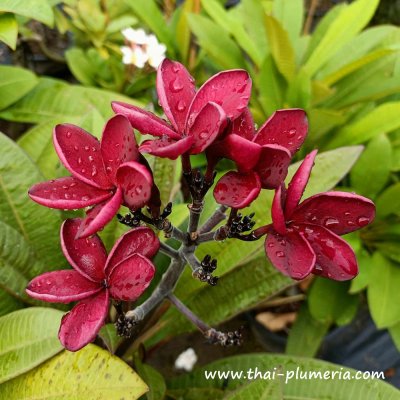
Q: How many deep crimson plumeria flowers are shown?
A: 5